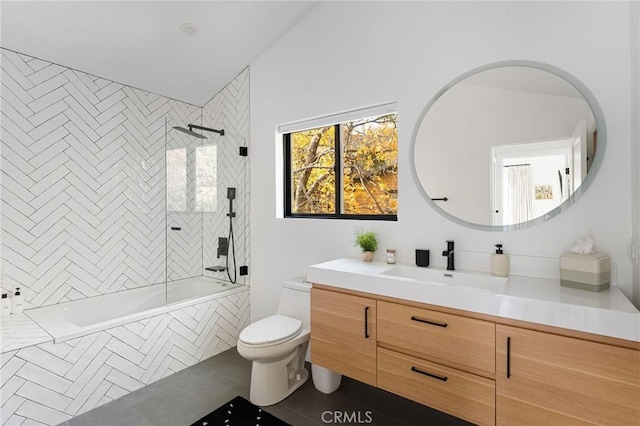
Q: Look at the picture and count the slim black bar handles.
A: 4